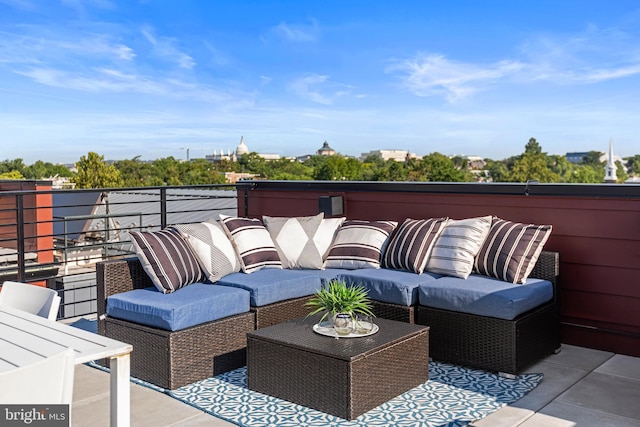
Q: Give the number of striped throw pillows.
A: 6